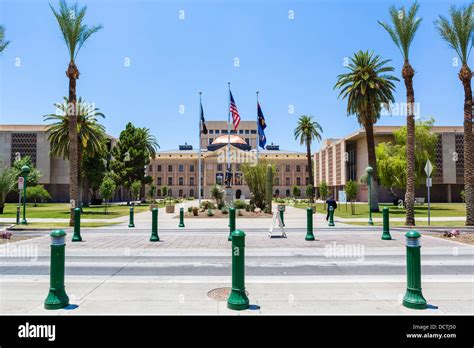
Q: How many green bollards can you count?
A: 12